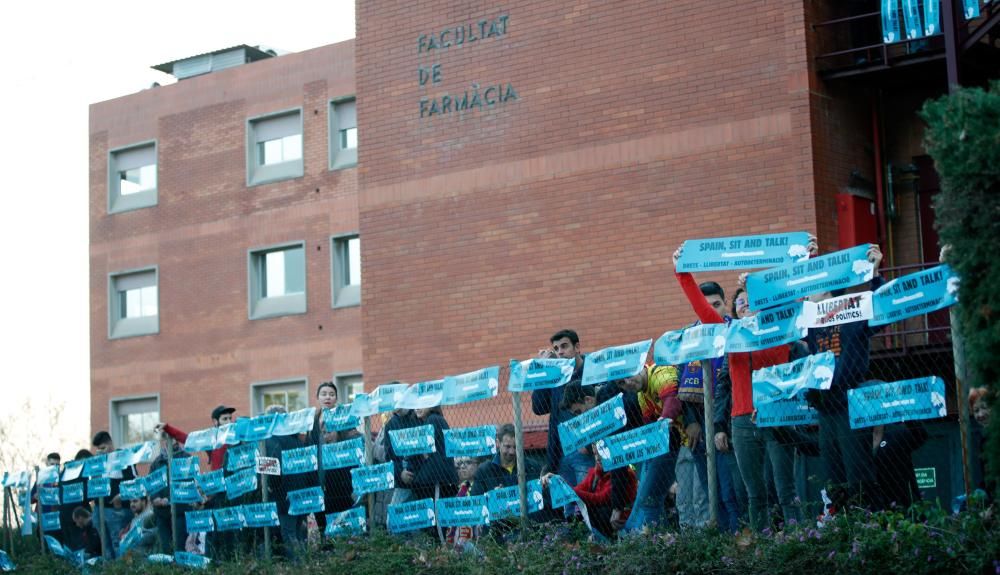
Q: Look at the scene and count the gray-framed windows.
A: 9